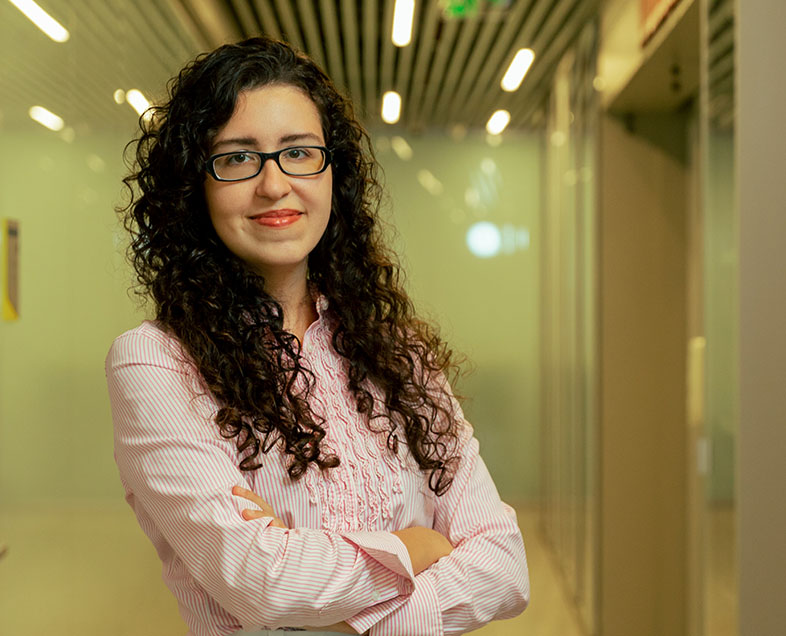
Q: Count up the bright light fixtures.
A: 7